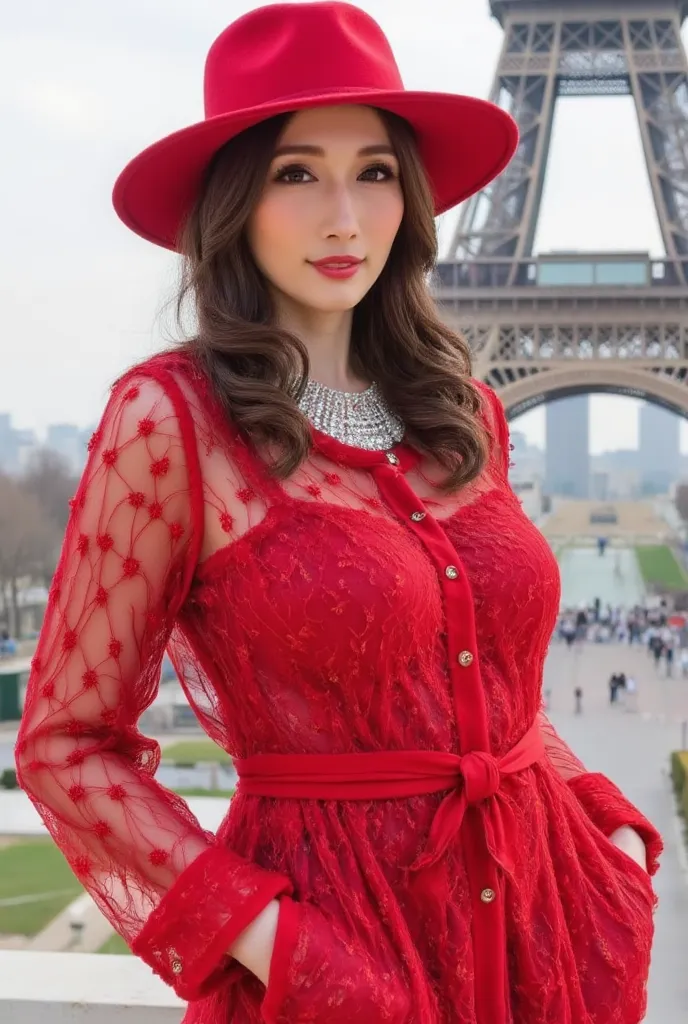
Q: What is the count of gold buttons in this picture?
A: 6